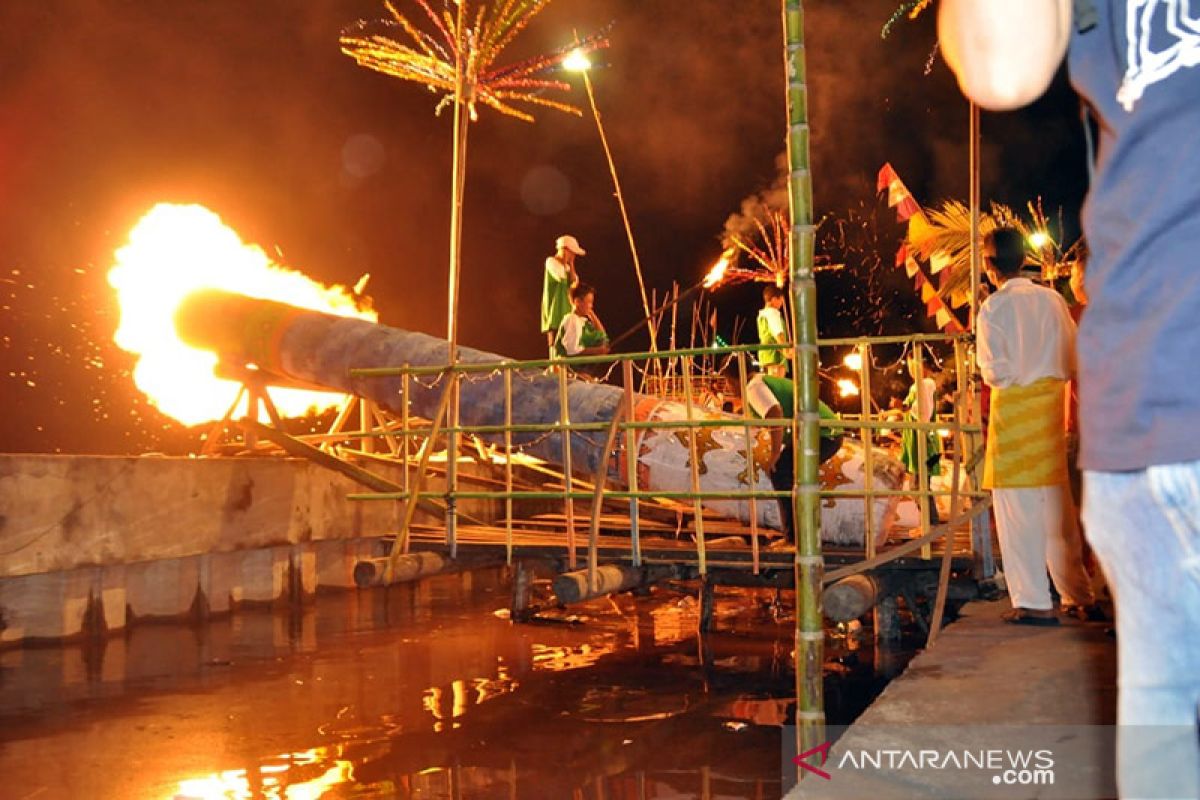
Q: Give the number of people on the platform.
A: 5